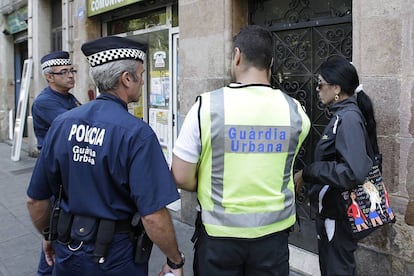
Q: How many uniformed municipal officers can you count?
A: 3